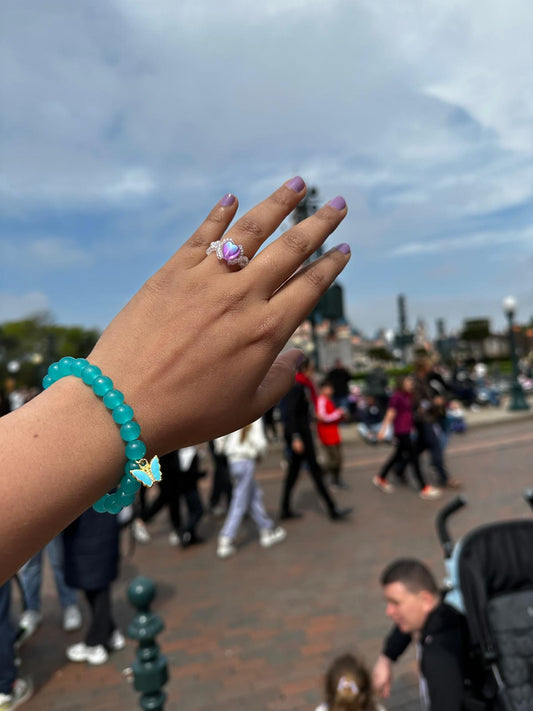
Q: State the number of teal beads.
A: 15